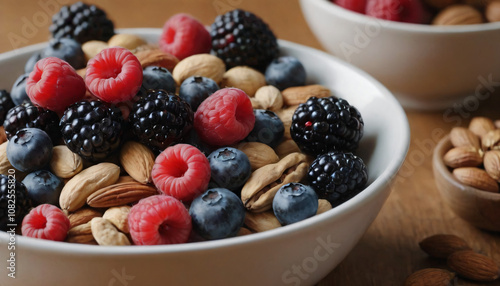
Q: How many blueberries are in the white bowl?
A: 12